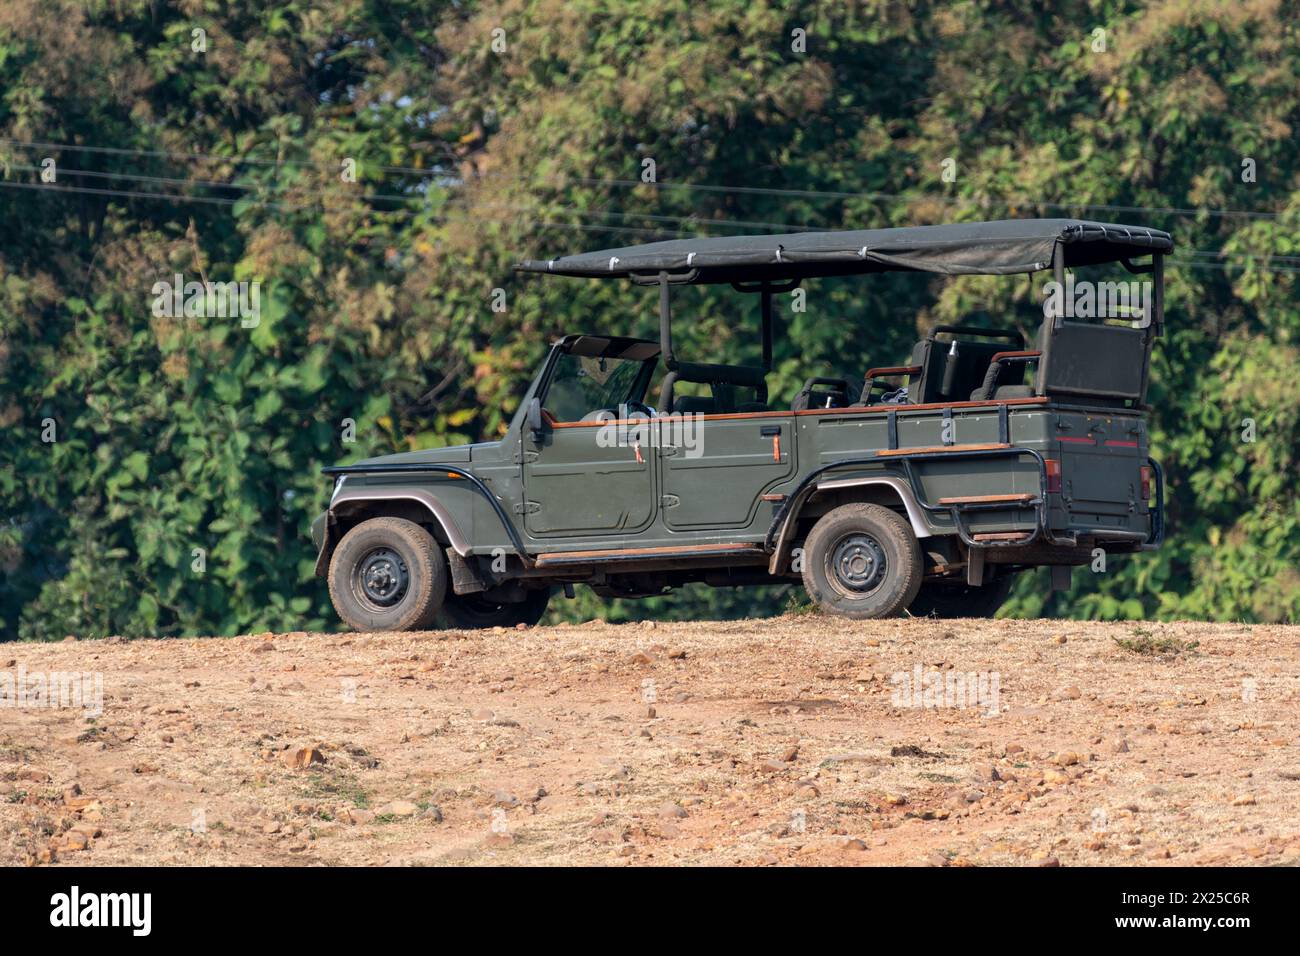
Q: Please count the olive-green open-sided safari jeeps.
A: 1